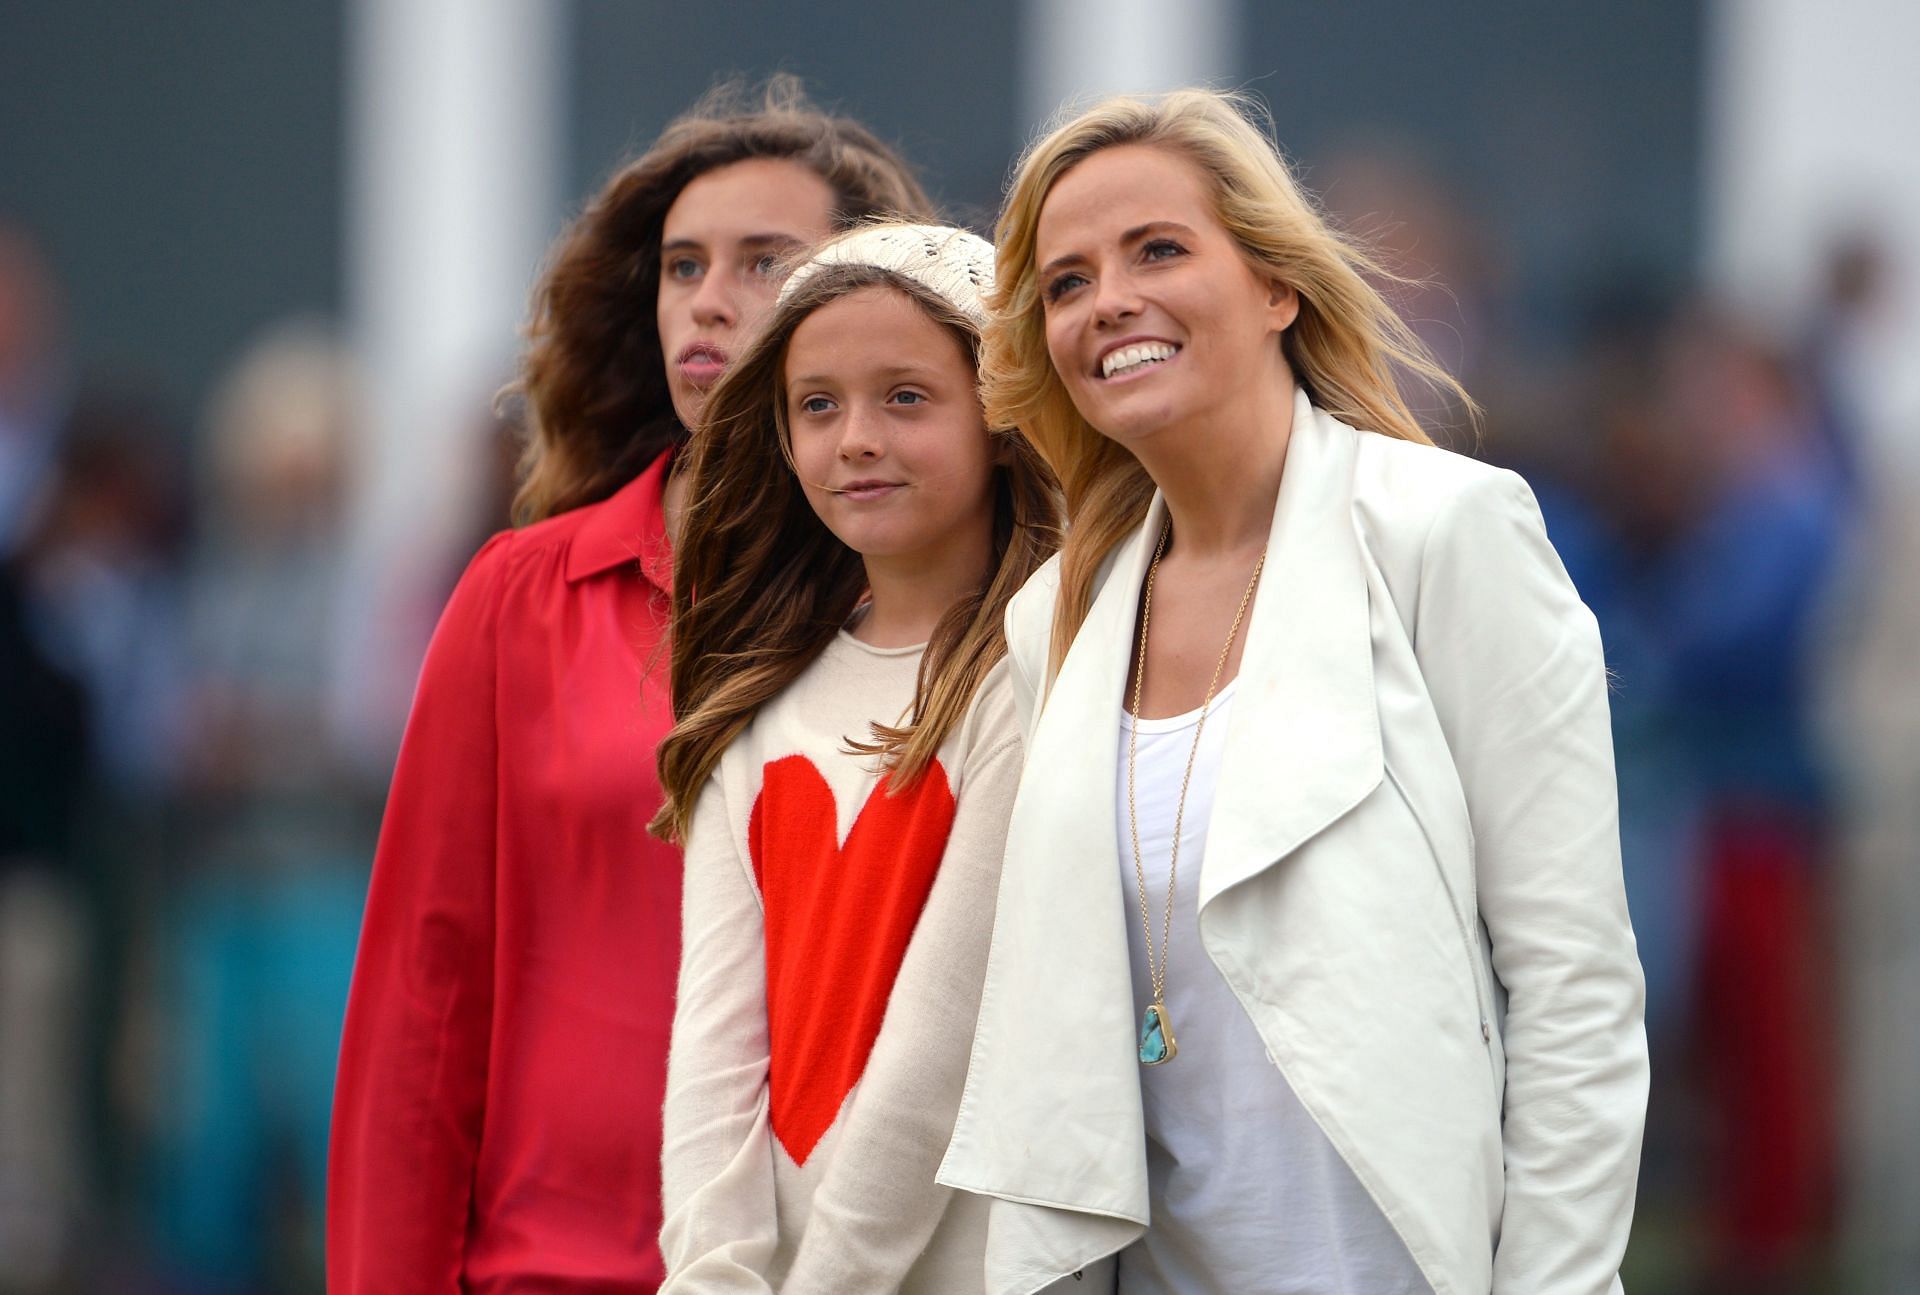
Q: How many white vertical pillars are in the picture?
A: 3